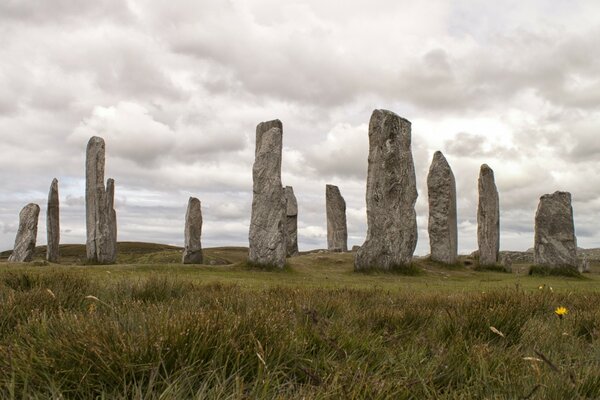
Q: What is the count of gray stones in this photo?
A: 12